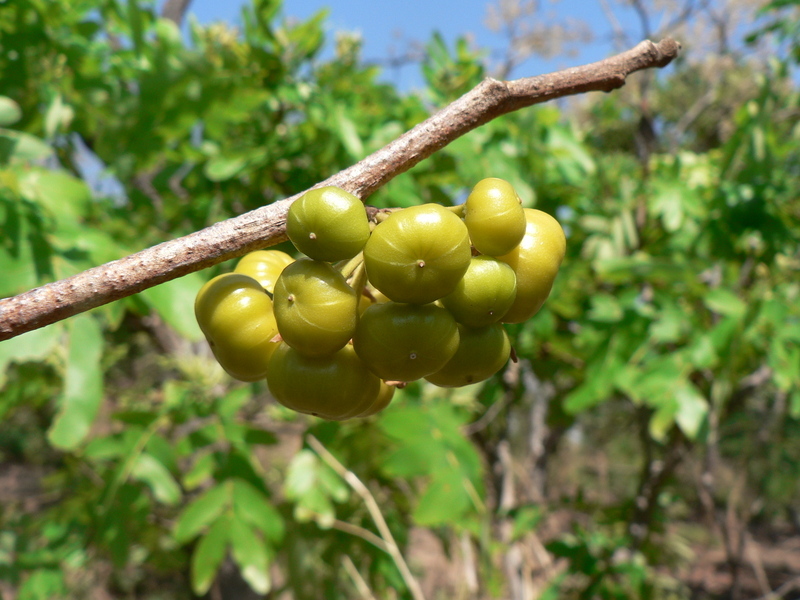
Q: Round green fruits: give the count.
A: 12